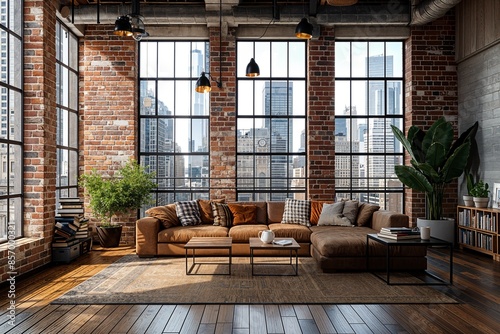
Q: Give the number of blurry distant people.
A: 0